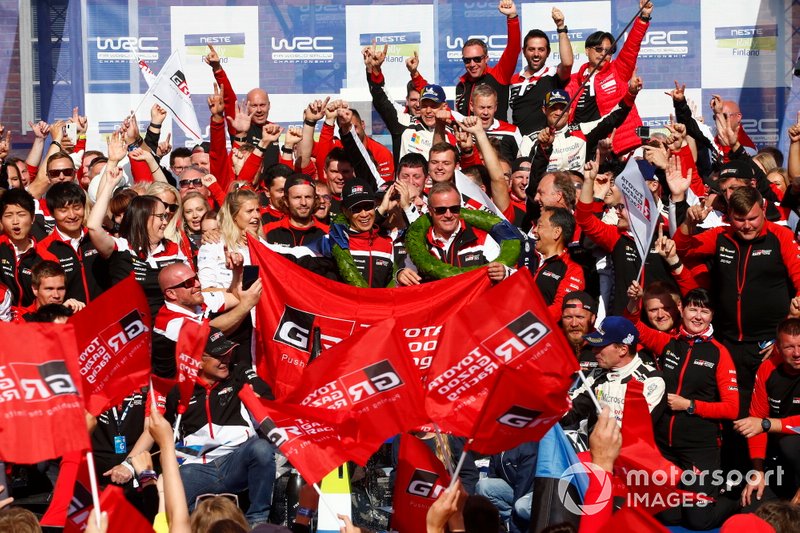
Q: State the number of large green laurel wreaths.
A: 2